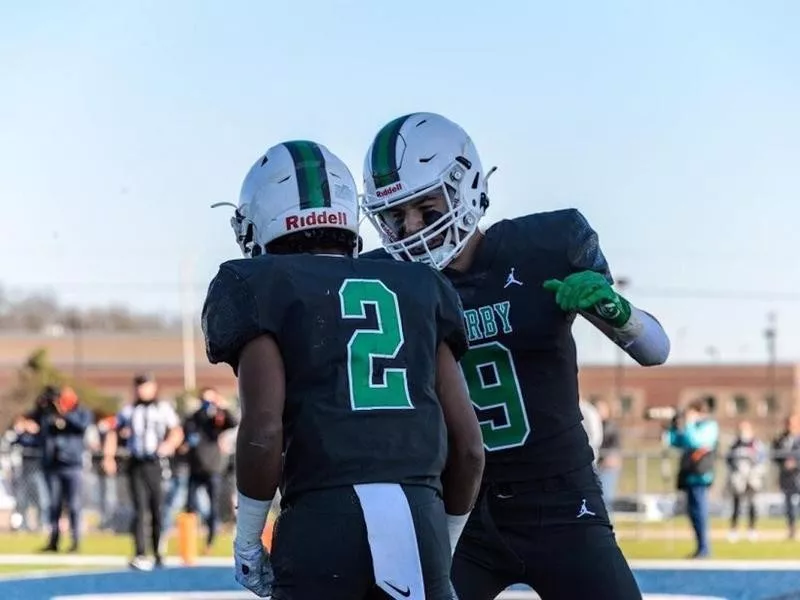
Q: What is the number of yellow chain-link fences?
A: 0